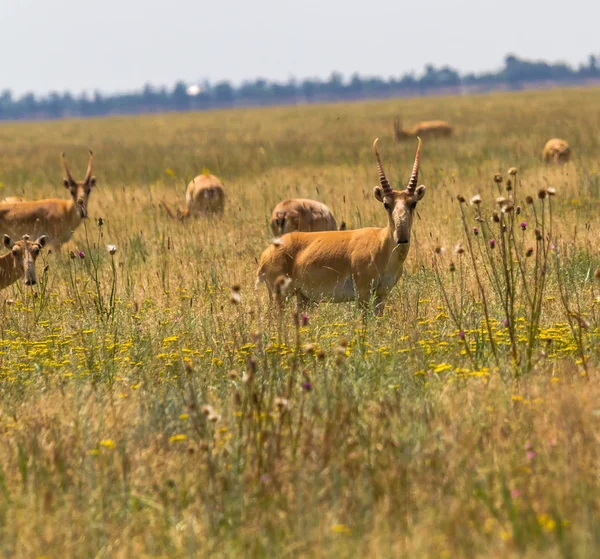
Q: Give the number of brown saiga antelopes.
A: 7